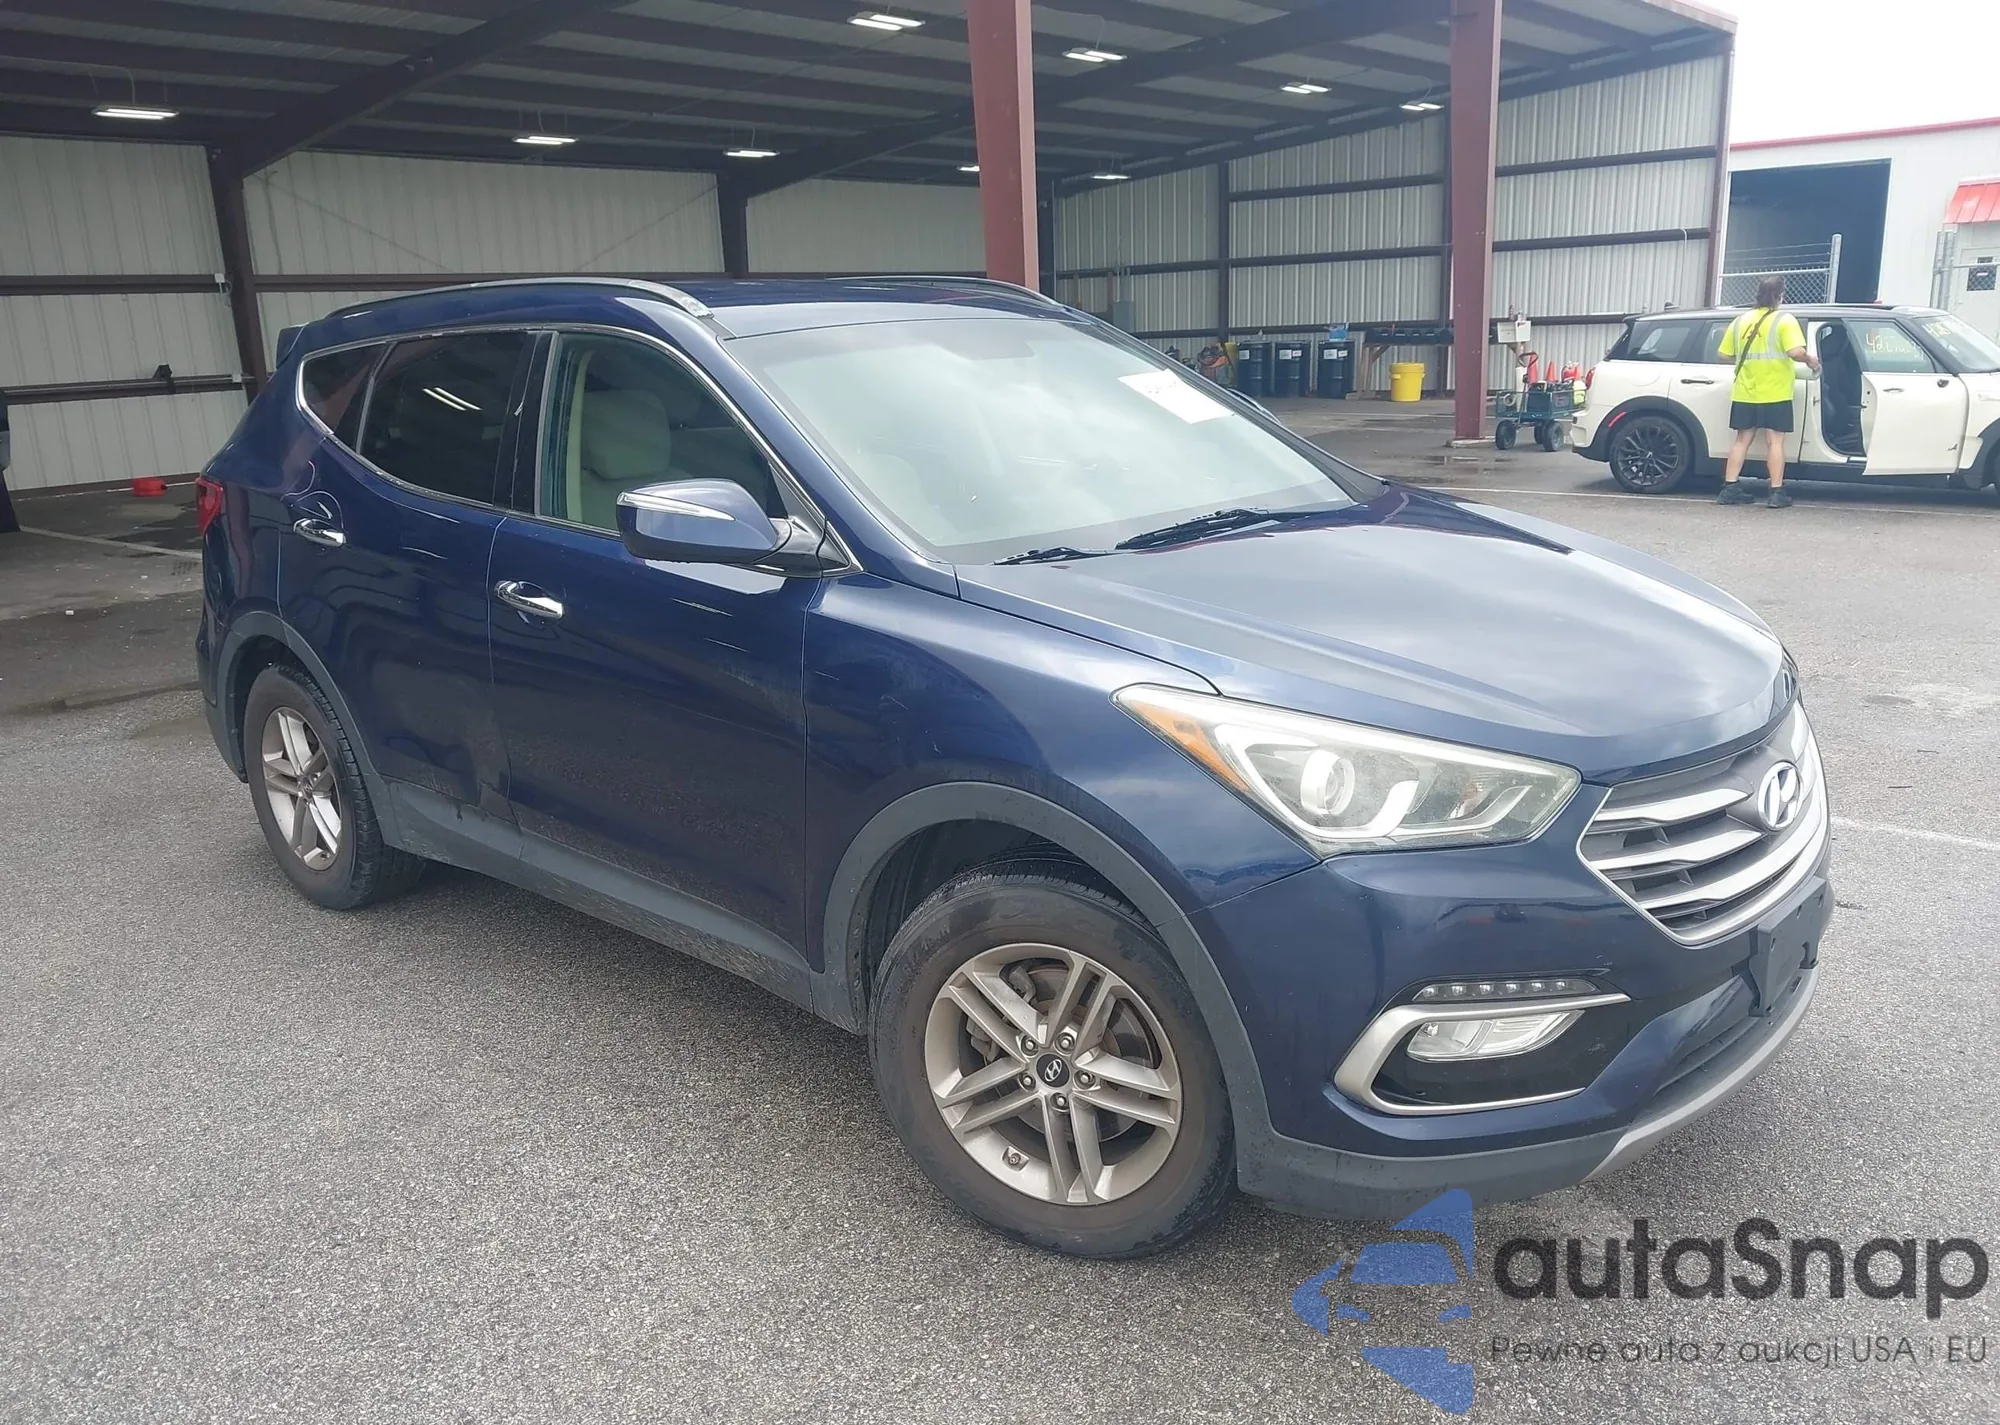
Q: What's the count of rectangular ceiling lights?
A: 9